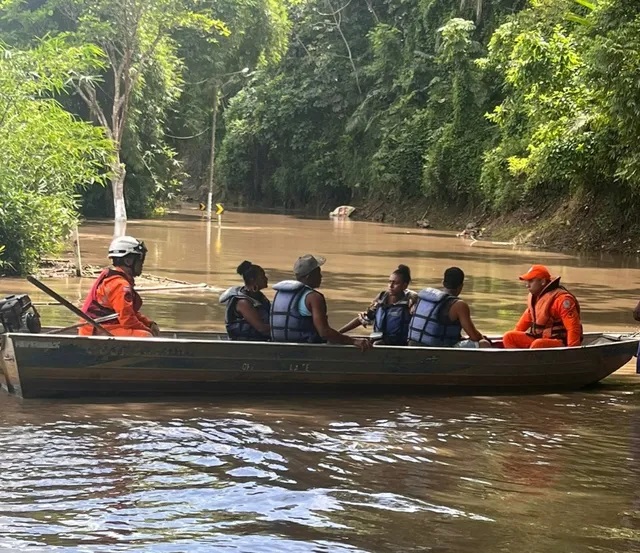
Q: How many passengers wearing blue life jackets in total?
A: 4